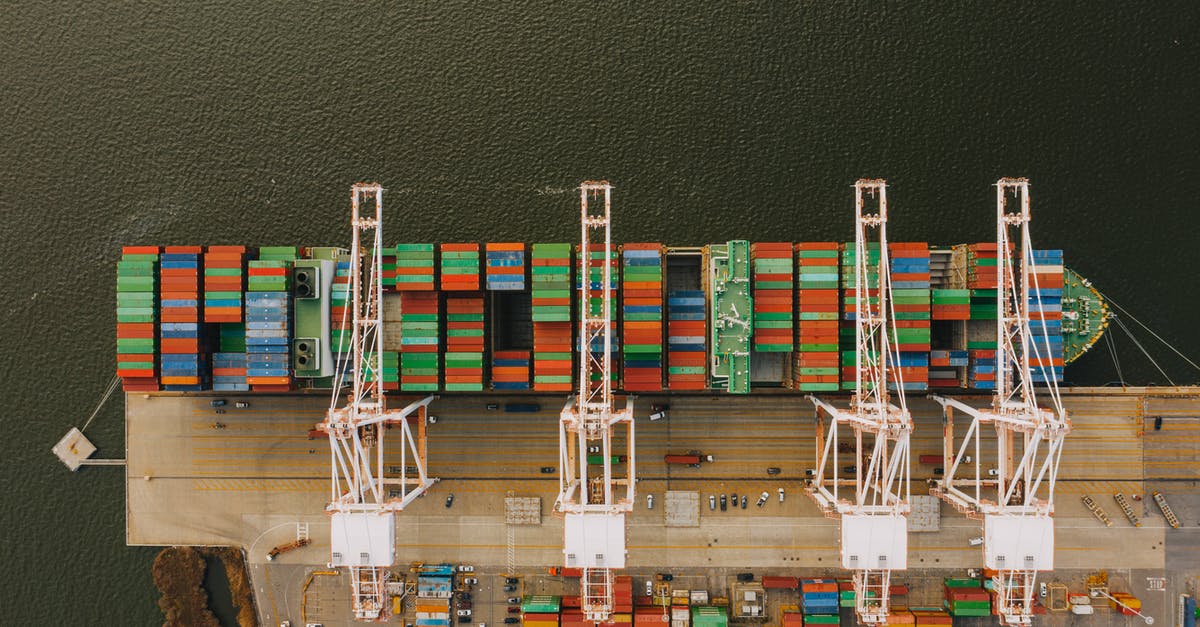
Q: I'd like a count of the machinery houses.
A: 4